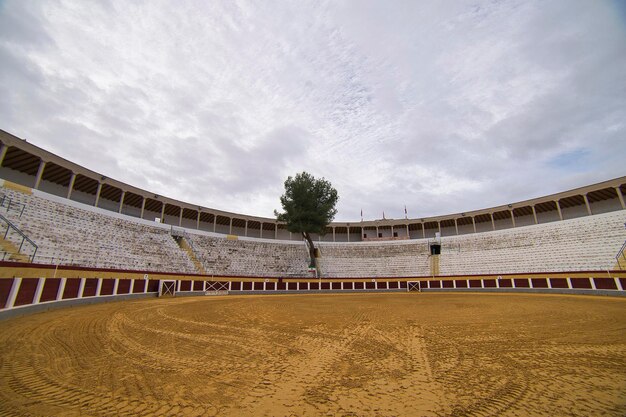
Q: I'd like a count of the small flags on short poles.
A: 3